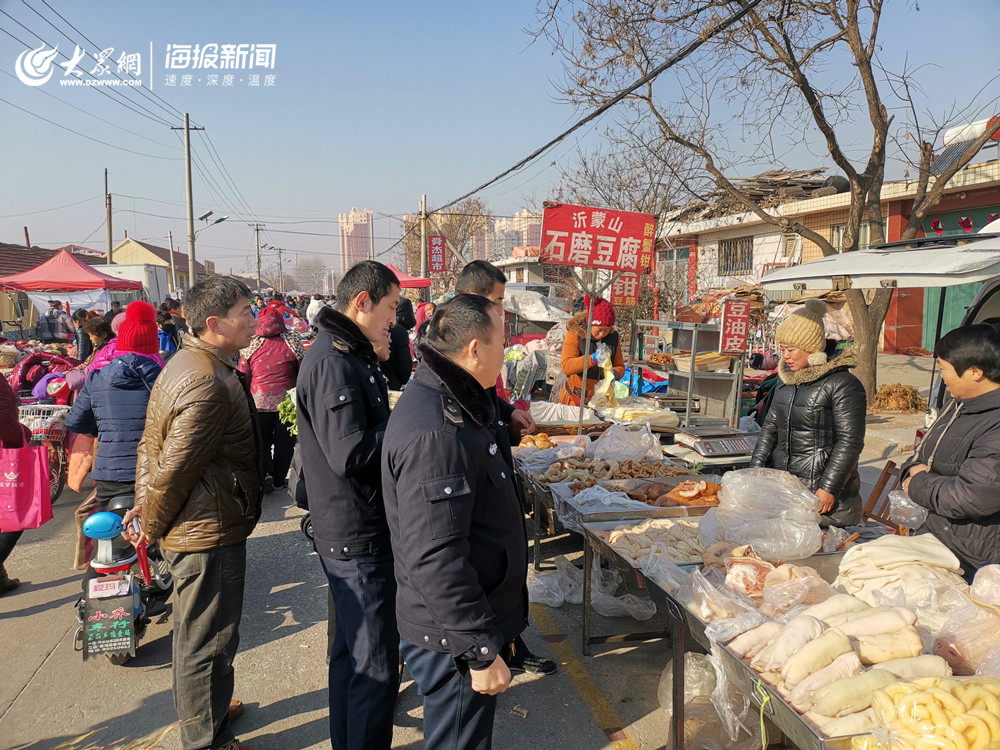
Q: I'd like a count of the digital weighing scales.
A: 2